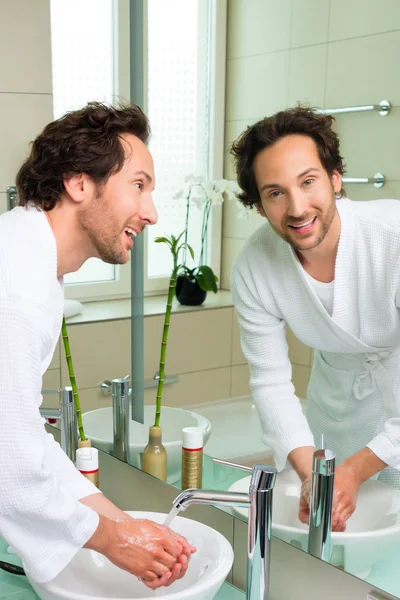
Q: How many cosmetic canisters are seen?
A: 2